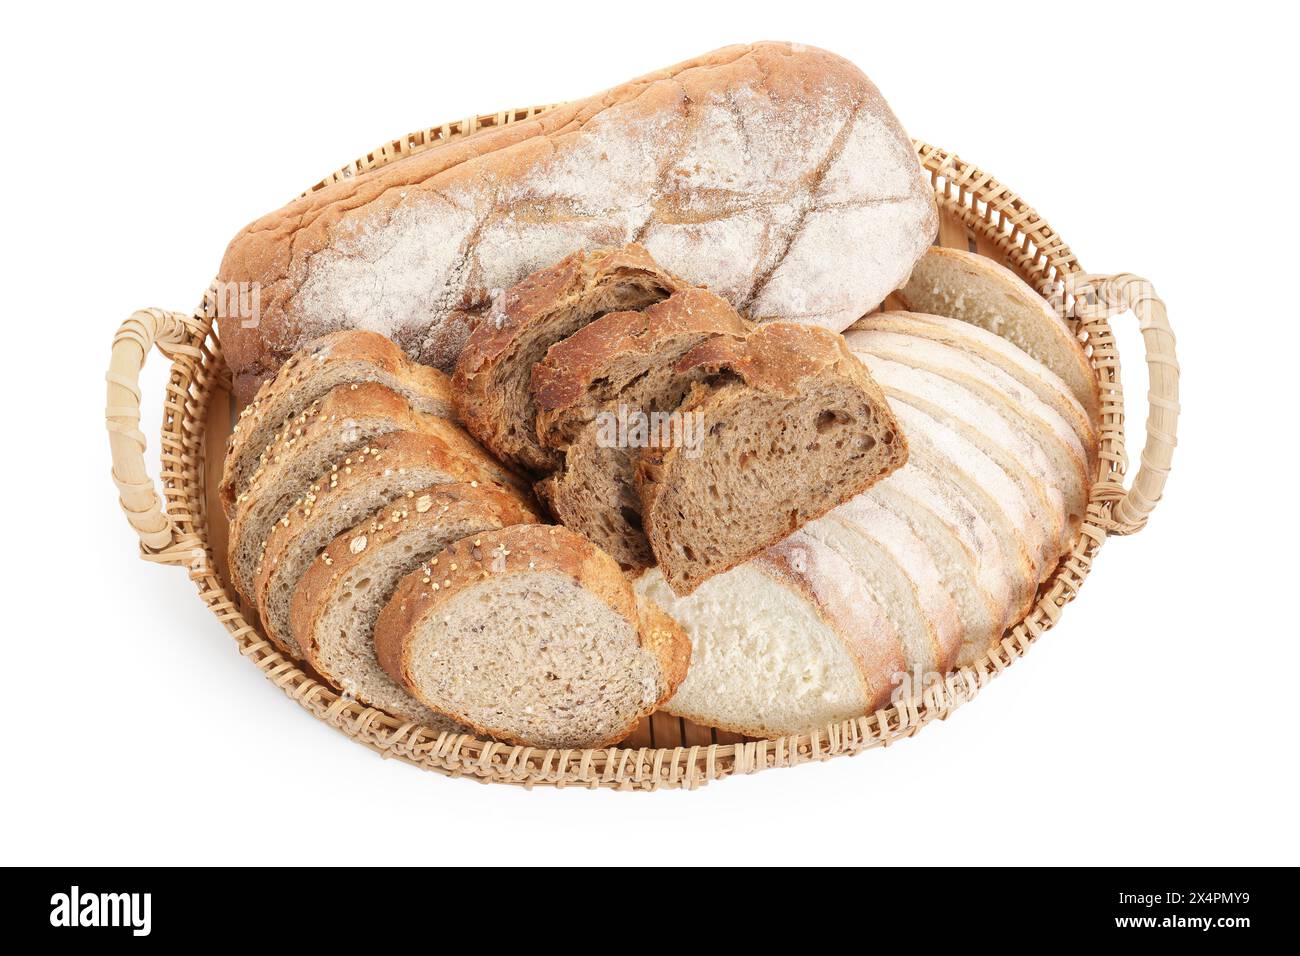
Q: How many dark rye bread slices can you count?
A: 3